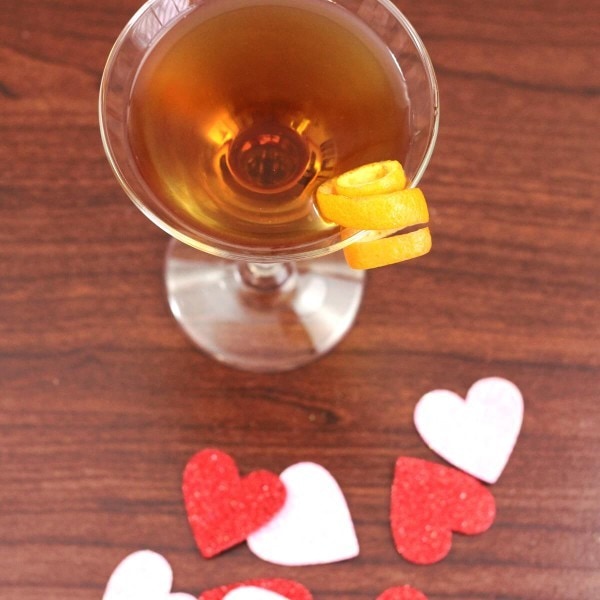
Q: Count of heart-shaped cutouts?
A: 8